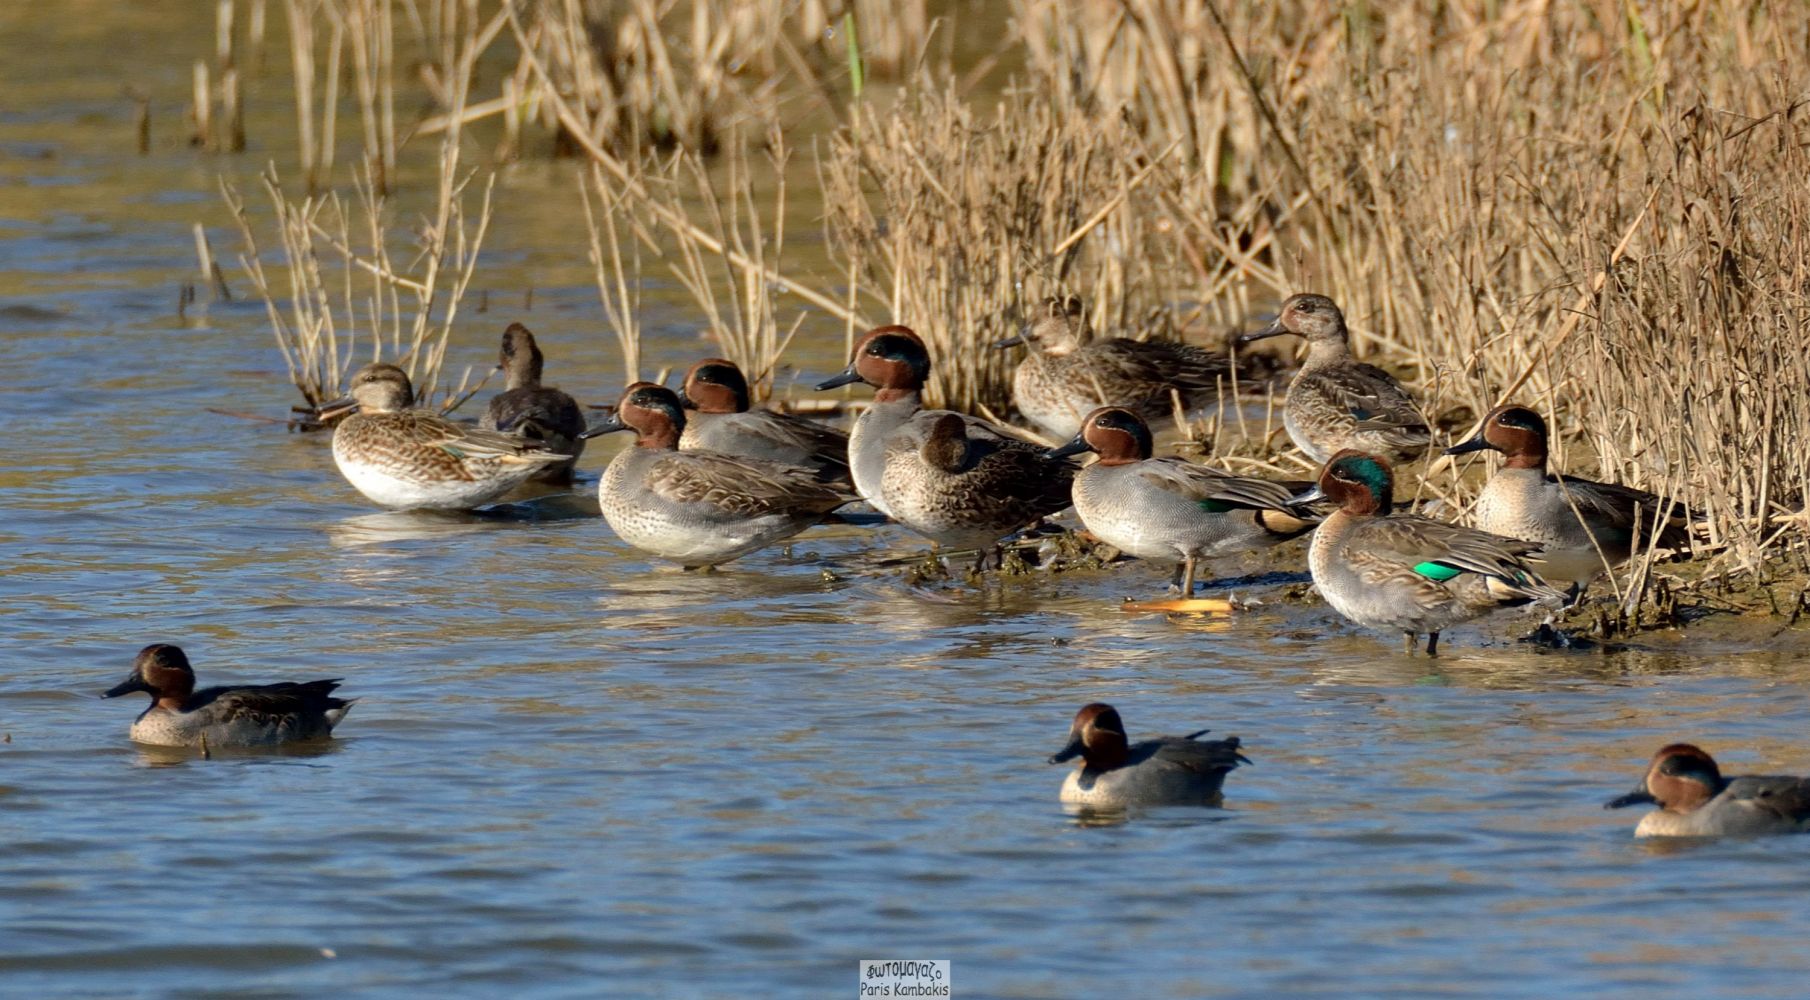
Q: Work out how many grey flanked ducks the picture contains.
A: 9